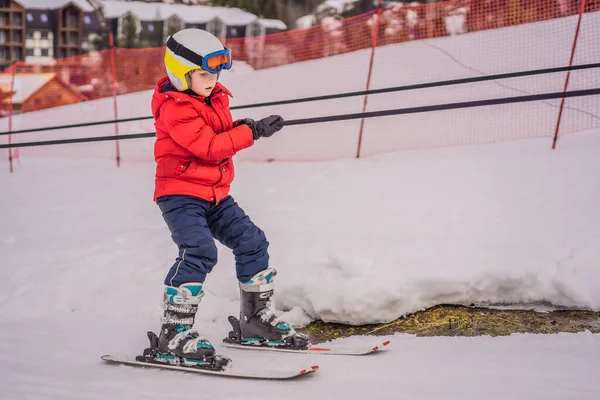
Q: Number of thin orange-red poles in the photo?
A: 4